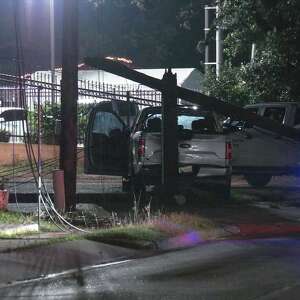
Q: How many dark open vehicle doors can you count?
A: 1